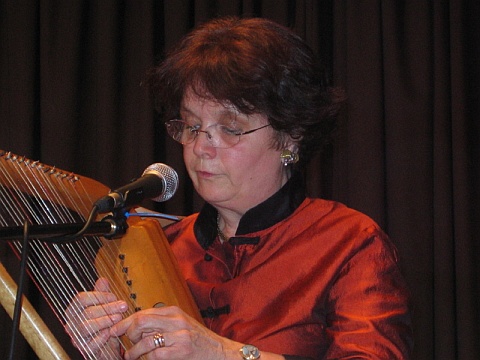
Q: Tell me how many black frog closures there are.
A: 2